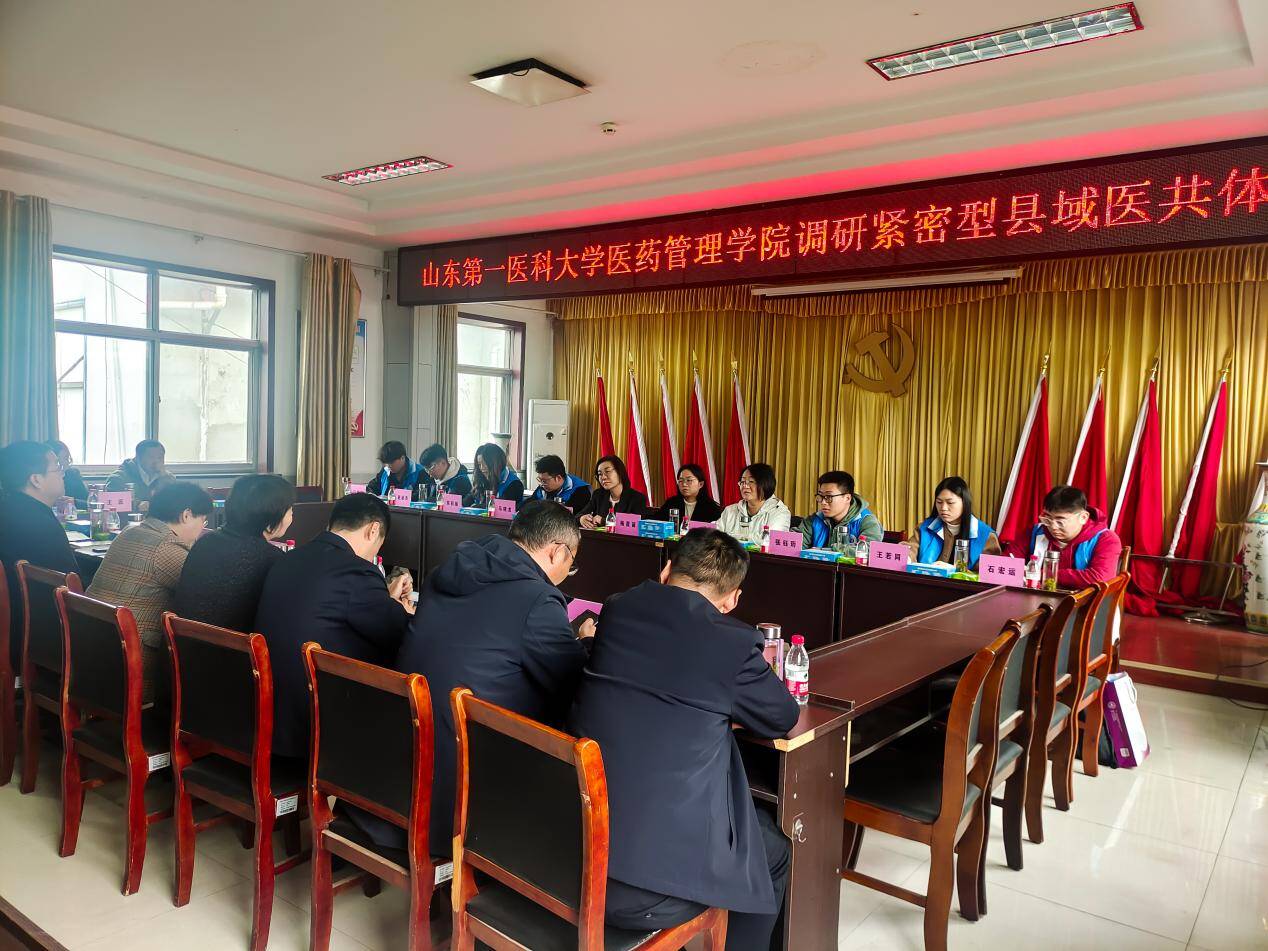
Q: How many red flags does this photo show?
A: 9